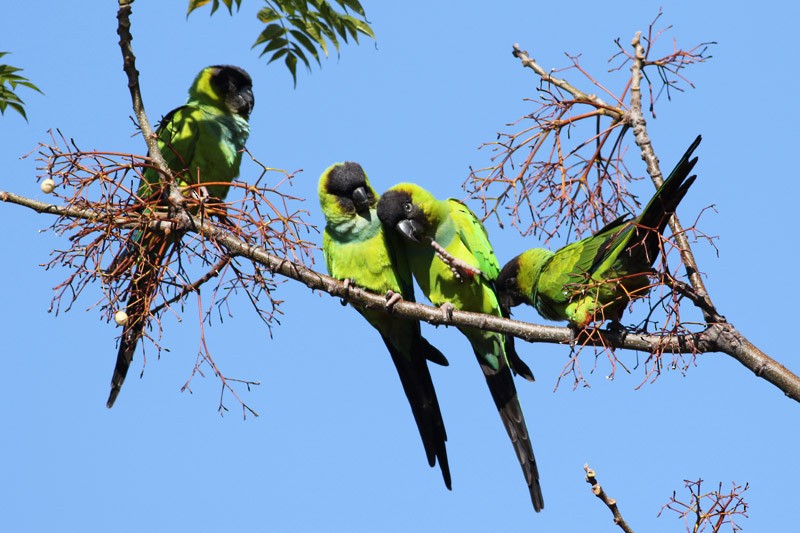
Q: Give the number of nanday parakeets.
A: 4